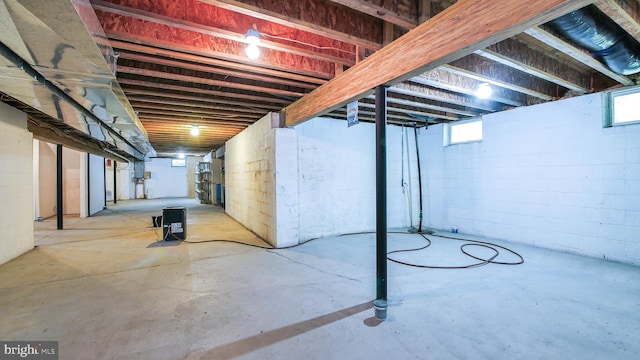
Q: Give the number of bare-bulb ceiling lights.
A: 4